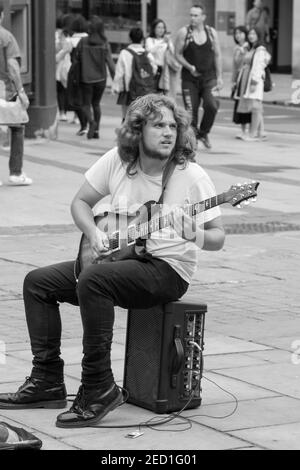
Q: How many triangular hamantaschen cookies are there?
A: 0